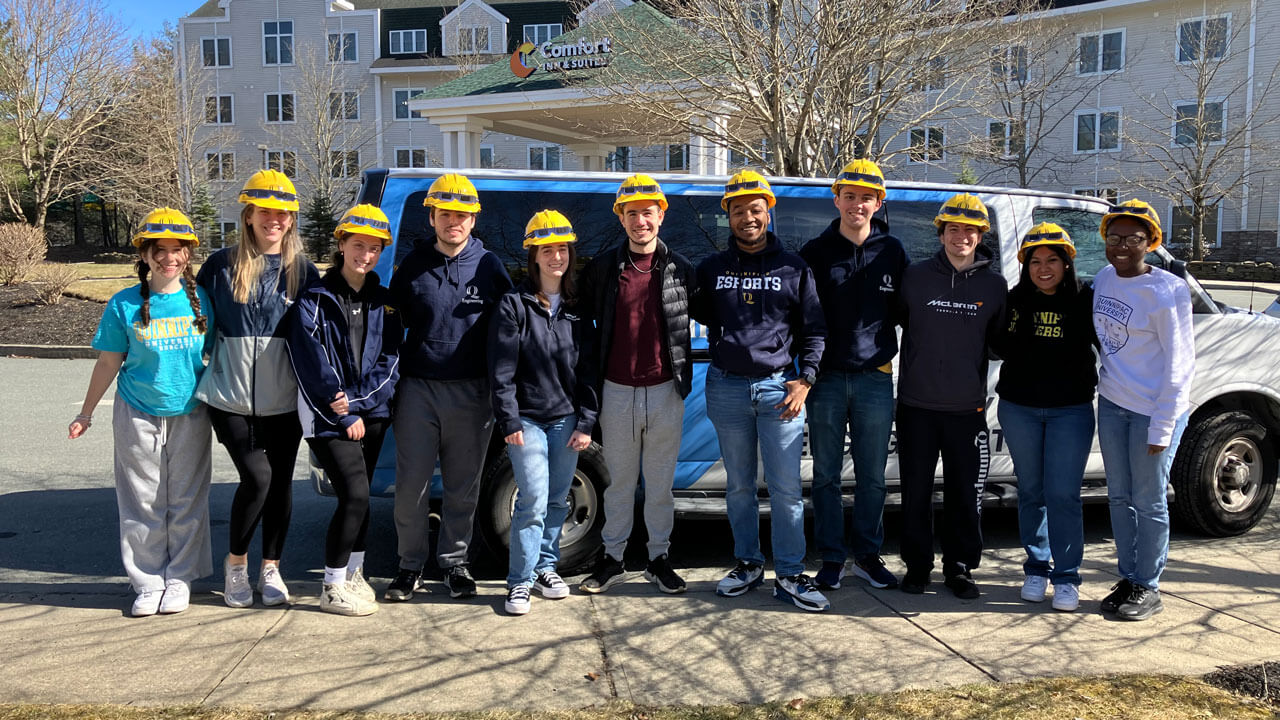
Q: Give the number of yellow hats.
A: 11